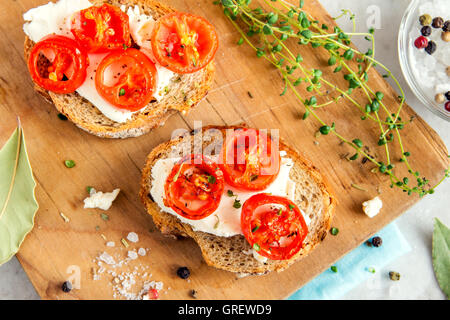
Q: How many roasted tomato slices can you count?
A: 7